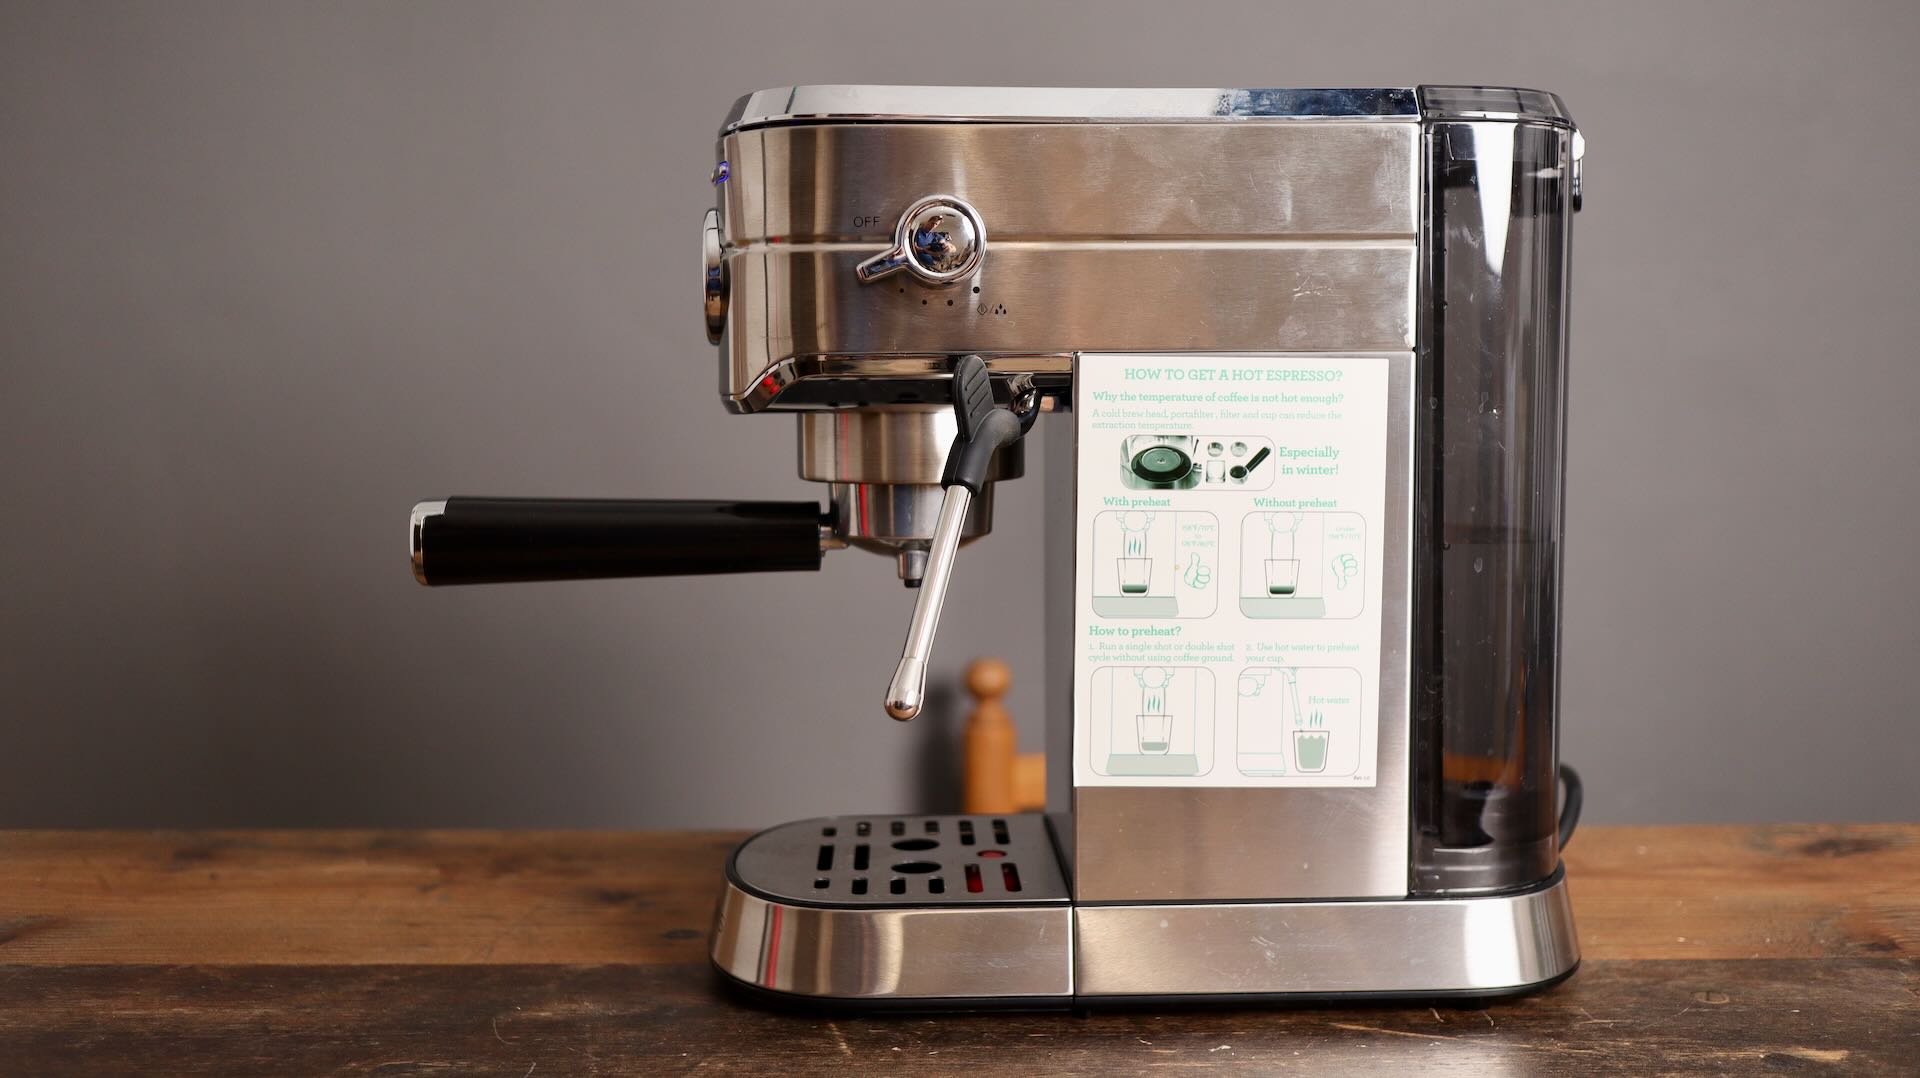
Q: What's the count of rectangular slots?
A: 14